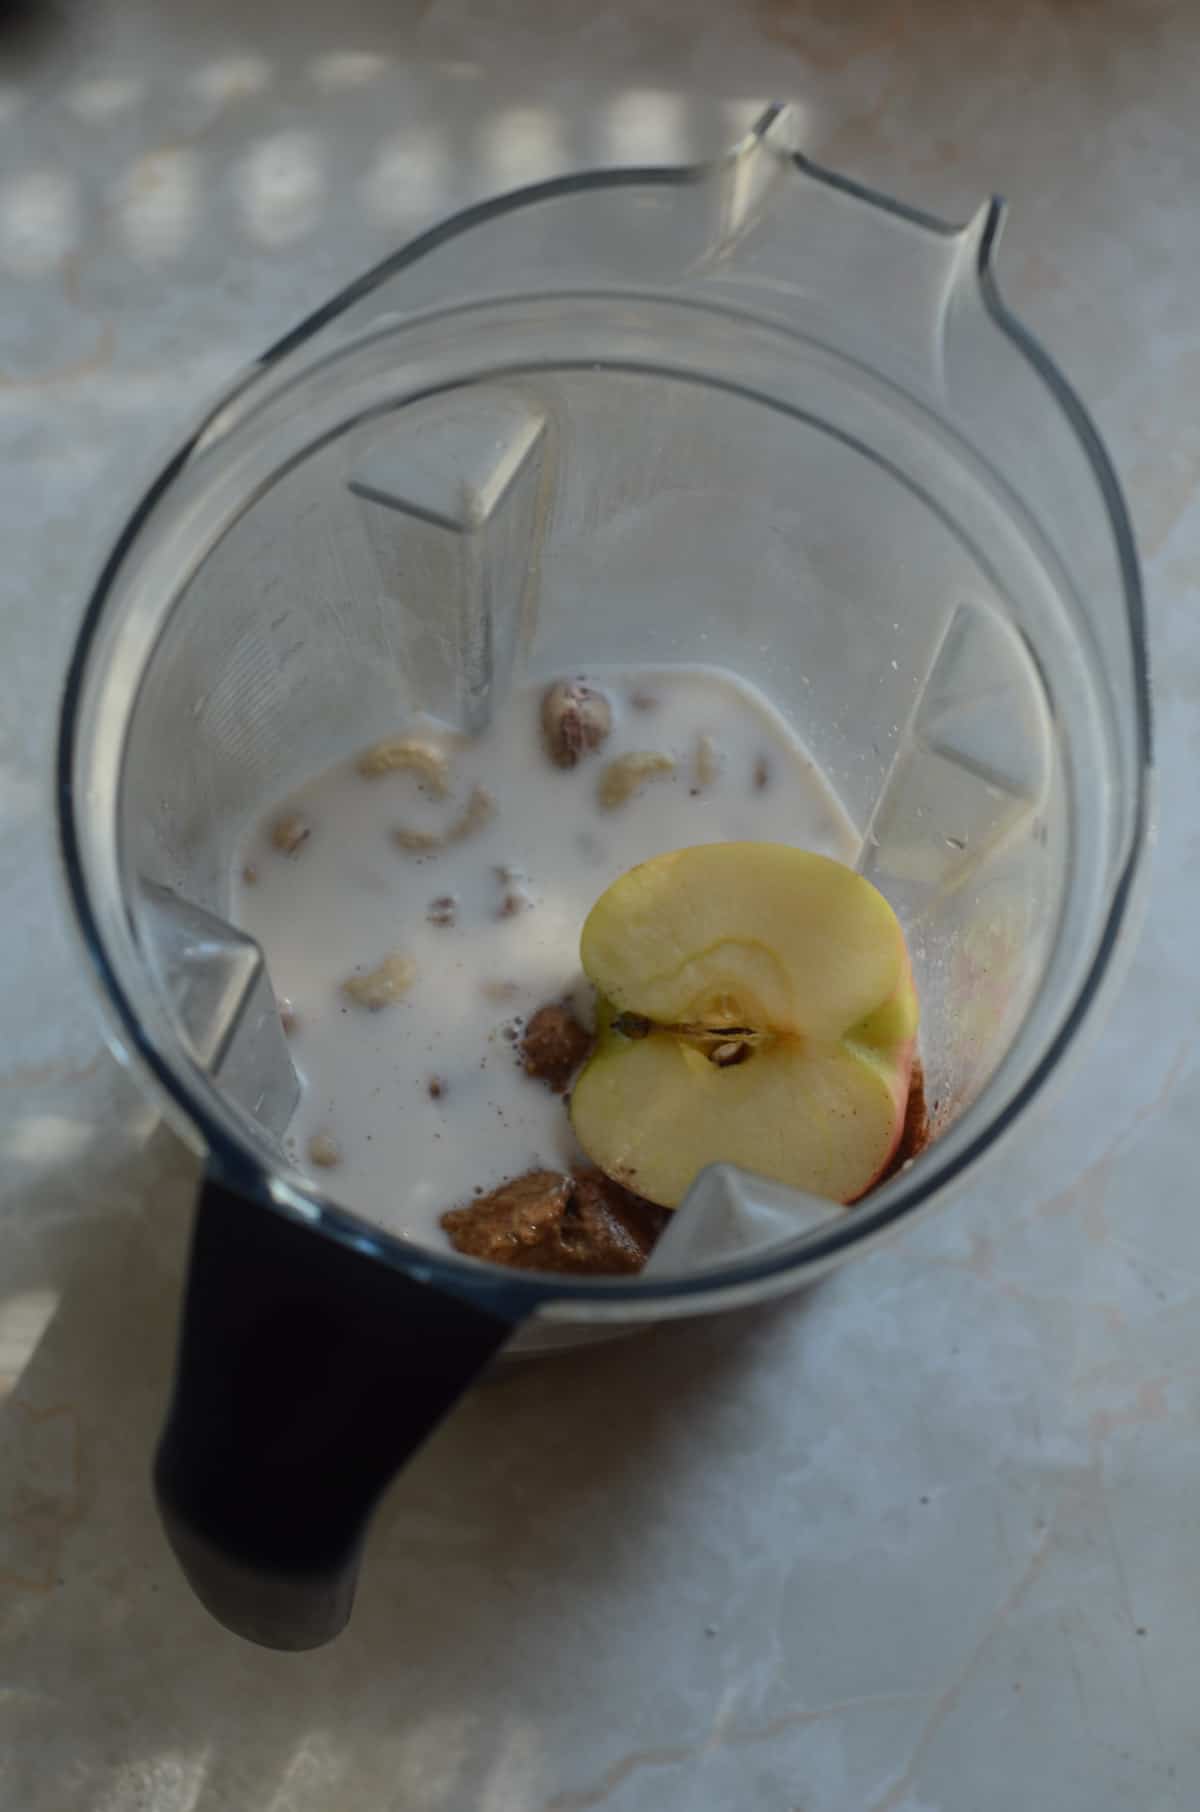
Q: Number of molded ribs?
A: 4